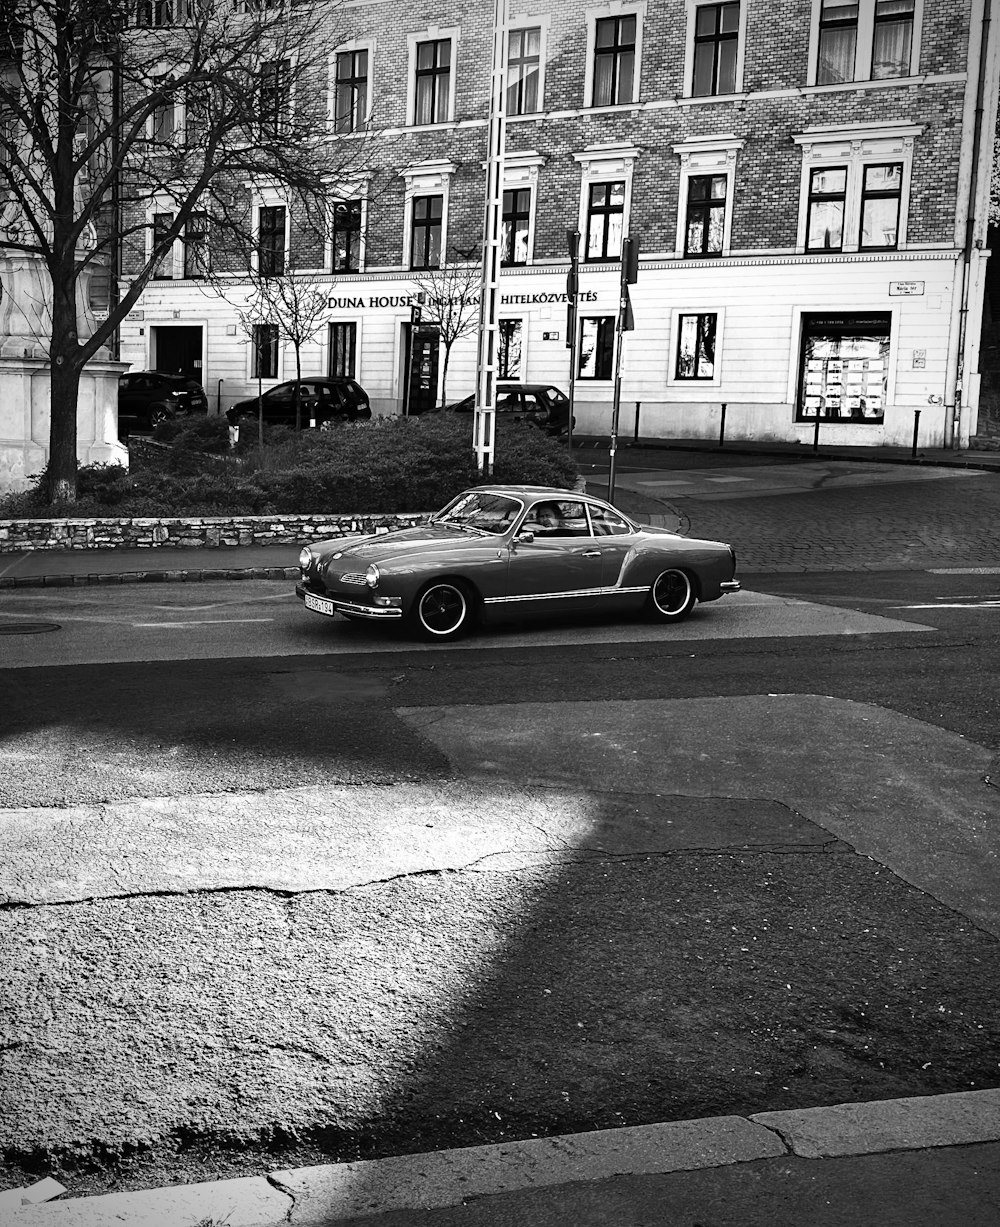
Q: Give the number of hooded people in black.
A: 0